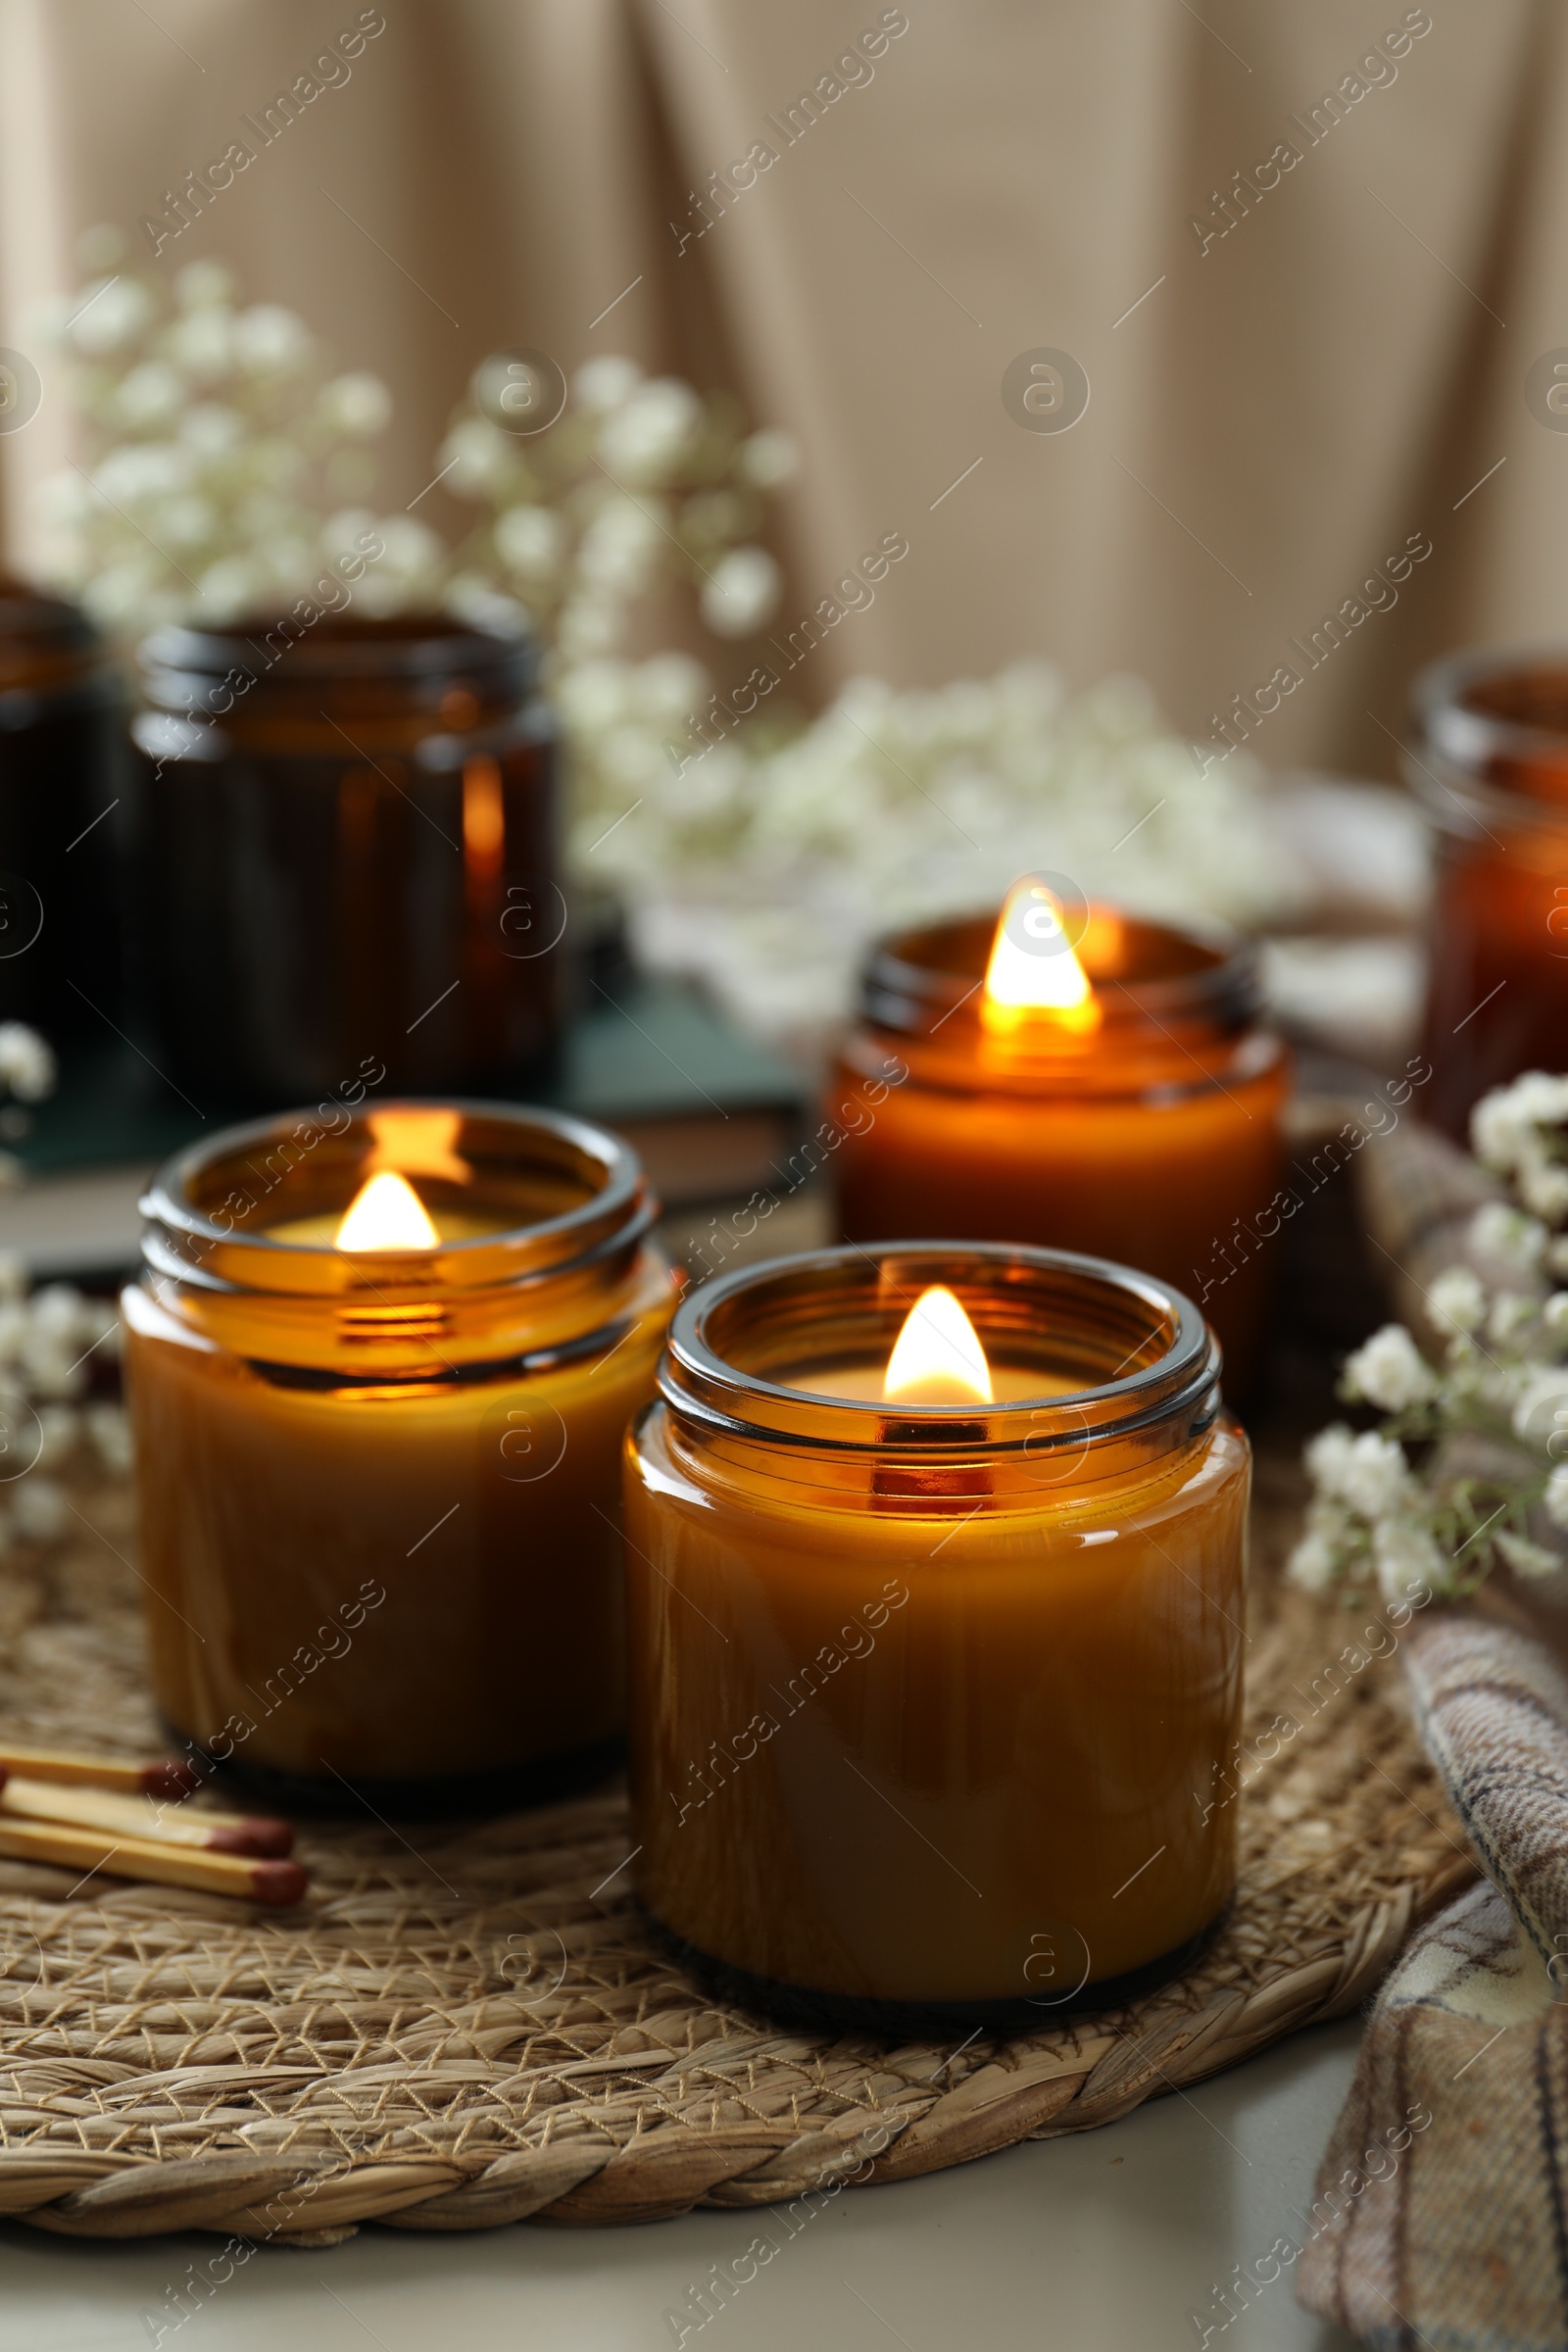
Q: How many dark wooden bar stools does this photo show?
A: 0